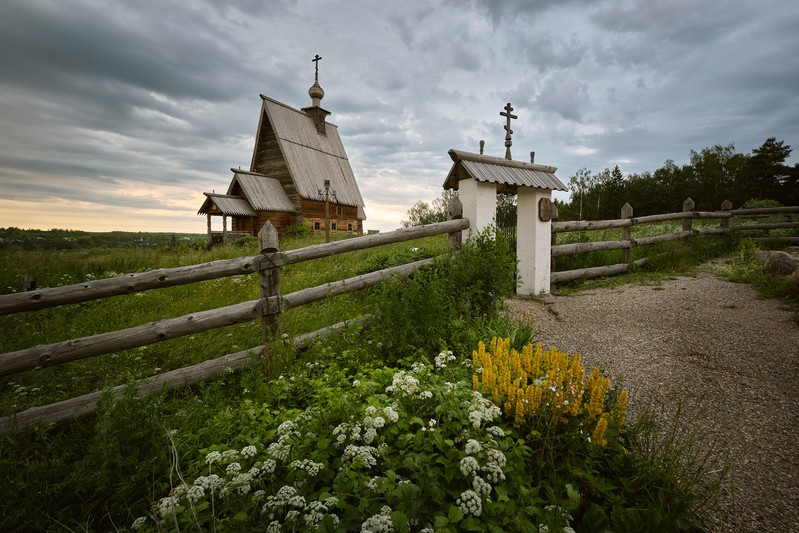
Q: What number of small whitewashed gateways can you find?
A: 1